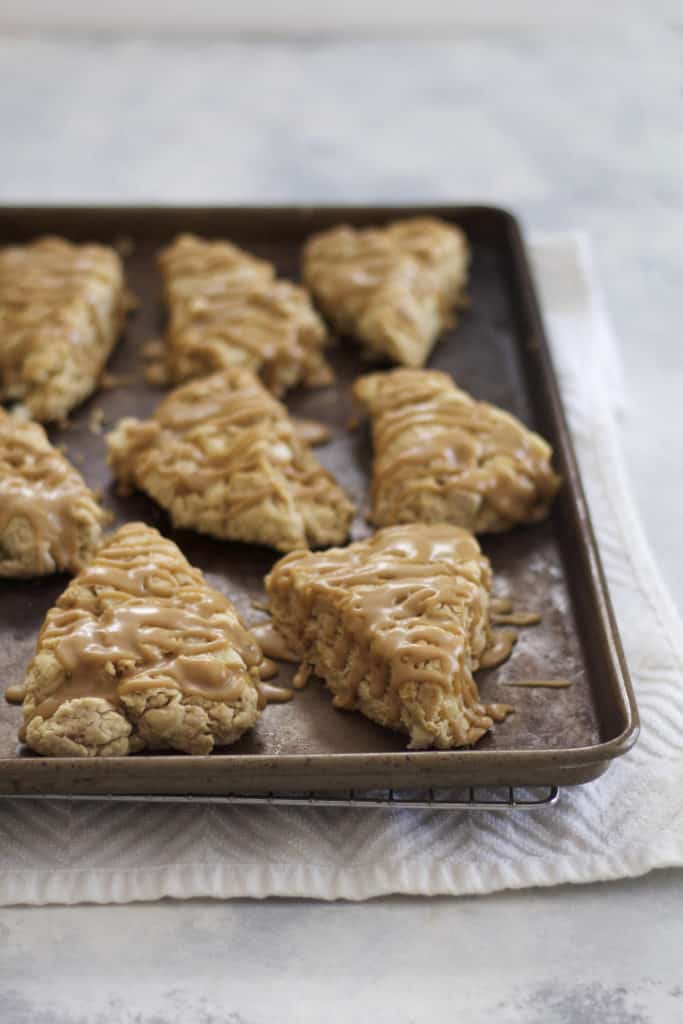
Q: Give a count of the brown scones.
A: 8